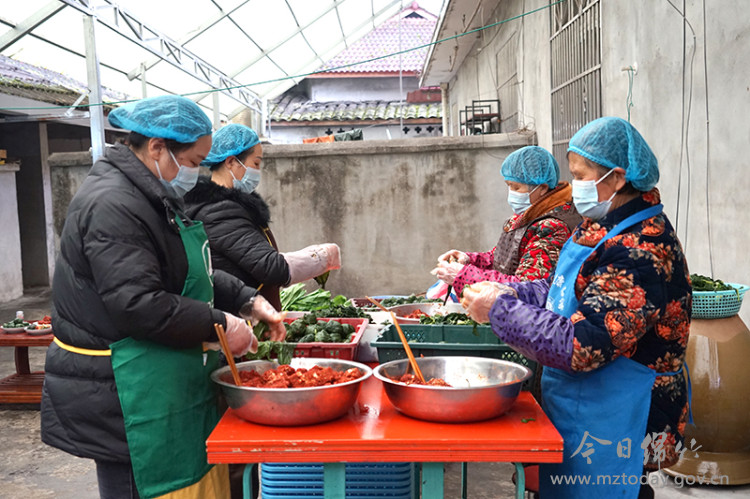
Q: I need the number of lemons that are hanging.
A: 0